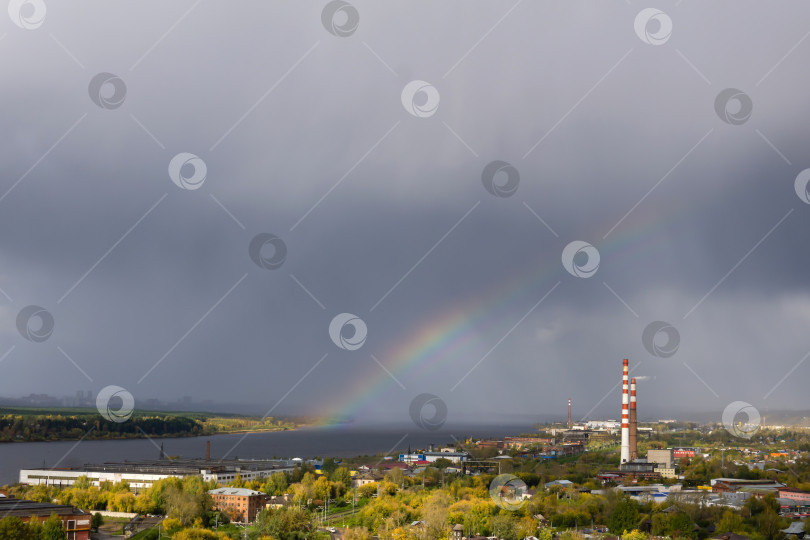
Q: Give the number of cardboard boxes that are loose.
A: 0